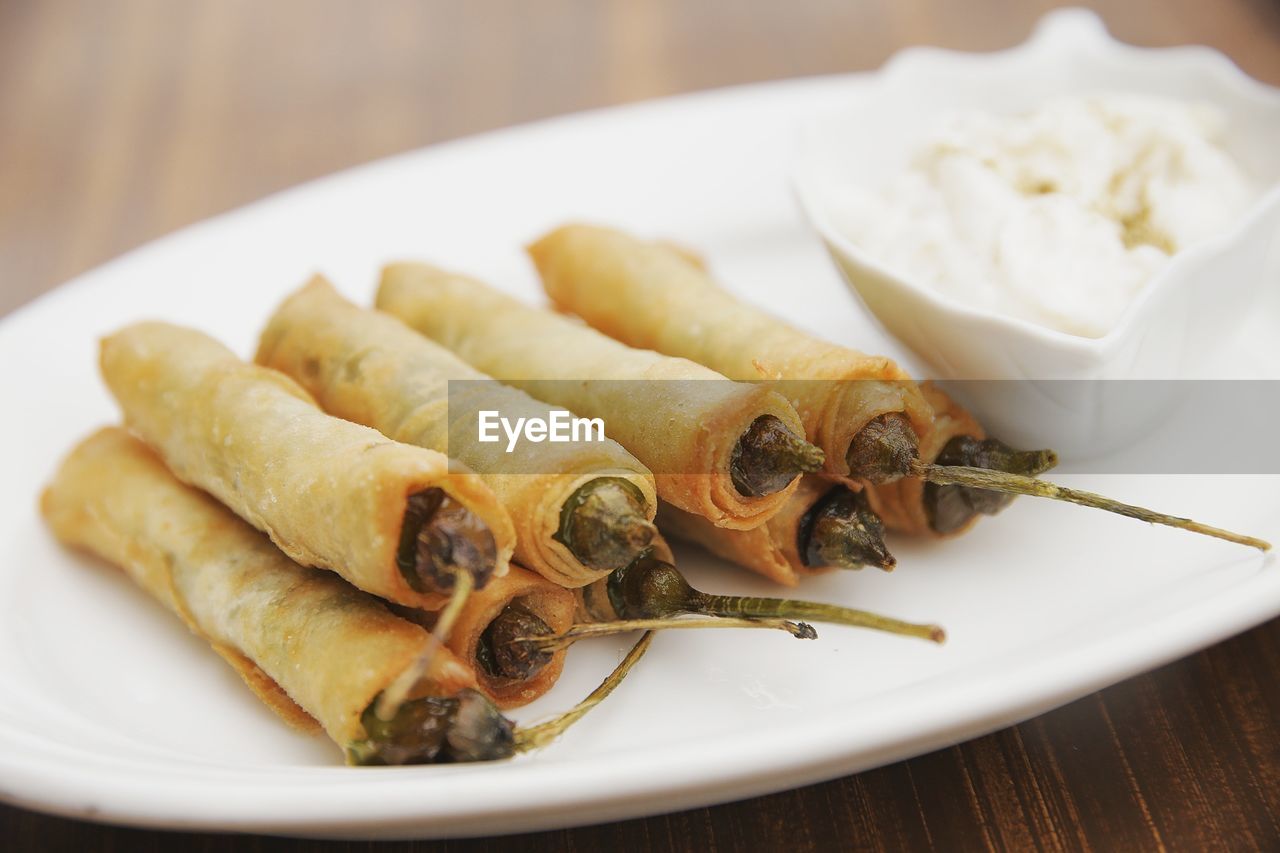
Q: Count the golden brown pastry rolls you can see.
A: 9